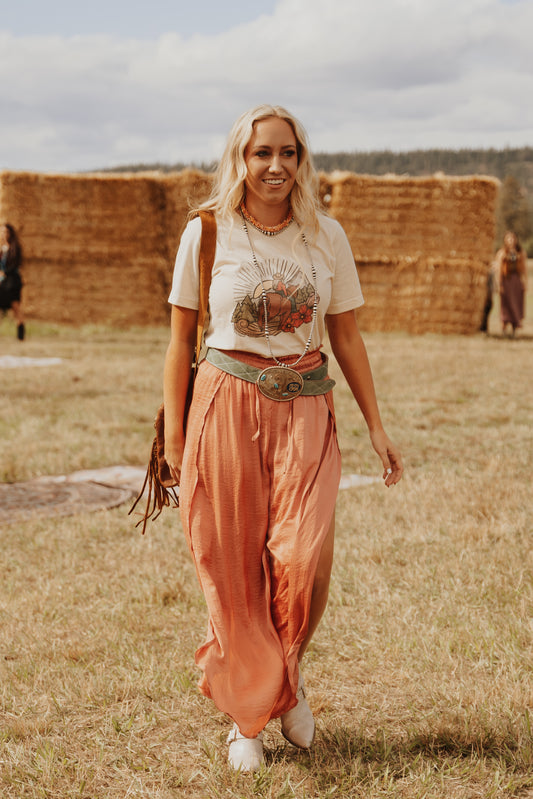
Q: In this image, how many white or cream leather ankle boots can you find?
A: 2